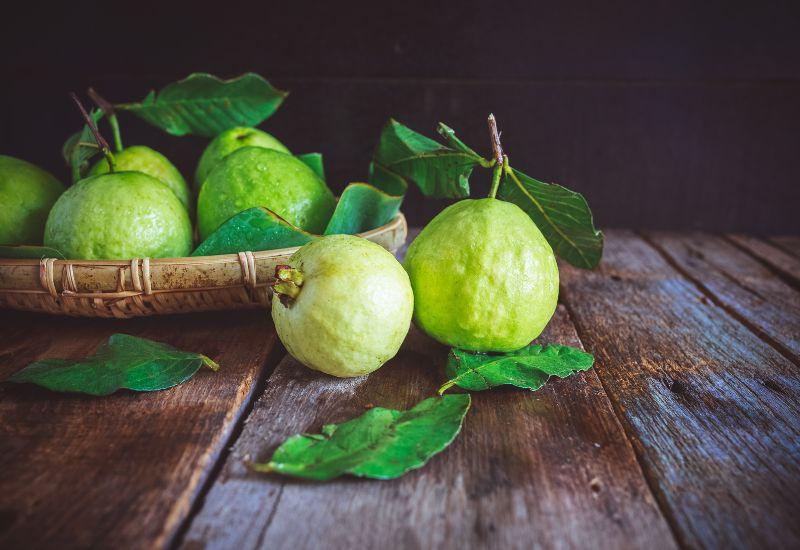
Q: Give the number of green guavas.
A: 7